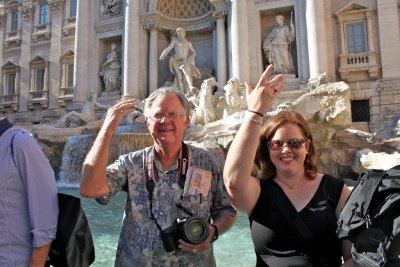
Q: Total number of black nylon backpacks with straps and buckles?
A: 1